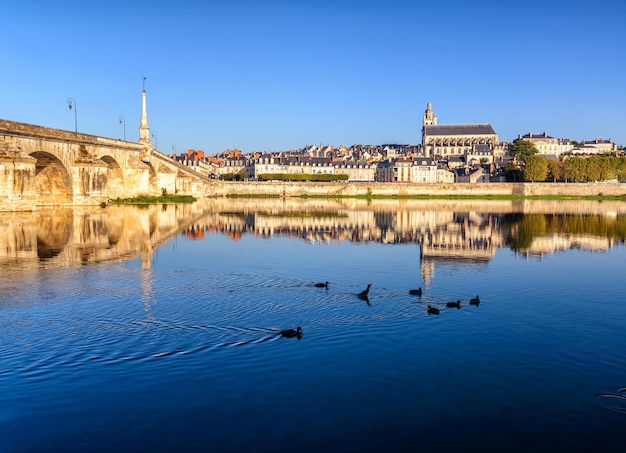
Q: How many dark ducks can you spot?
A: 7